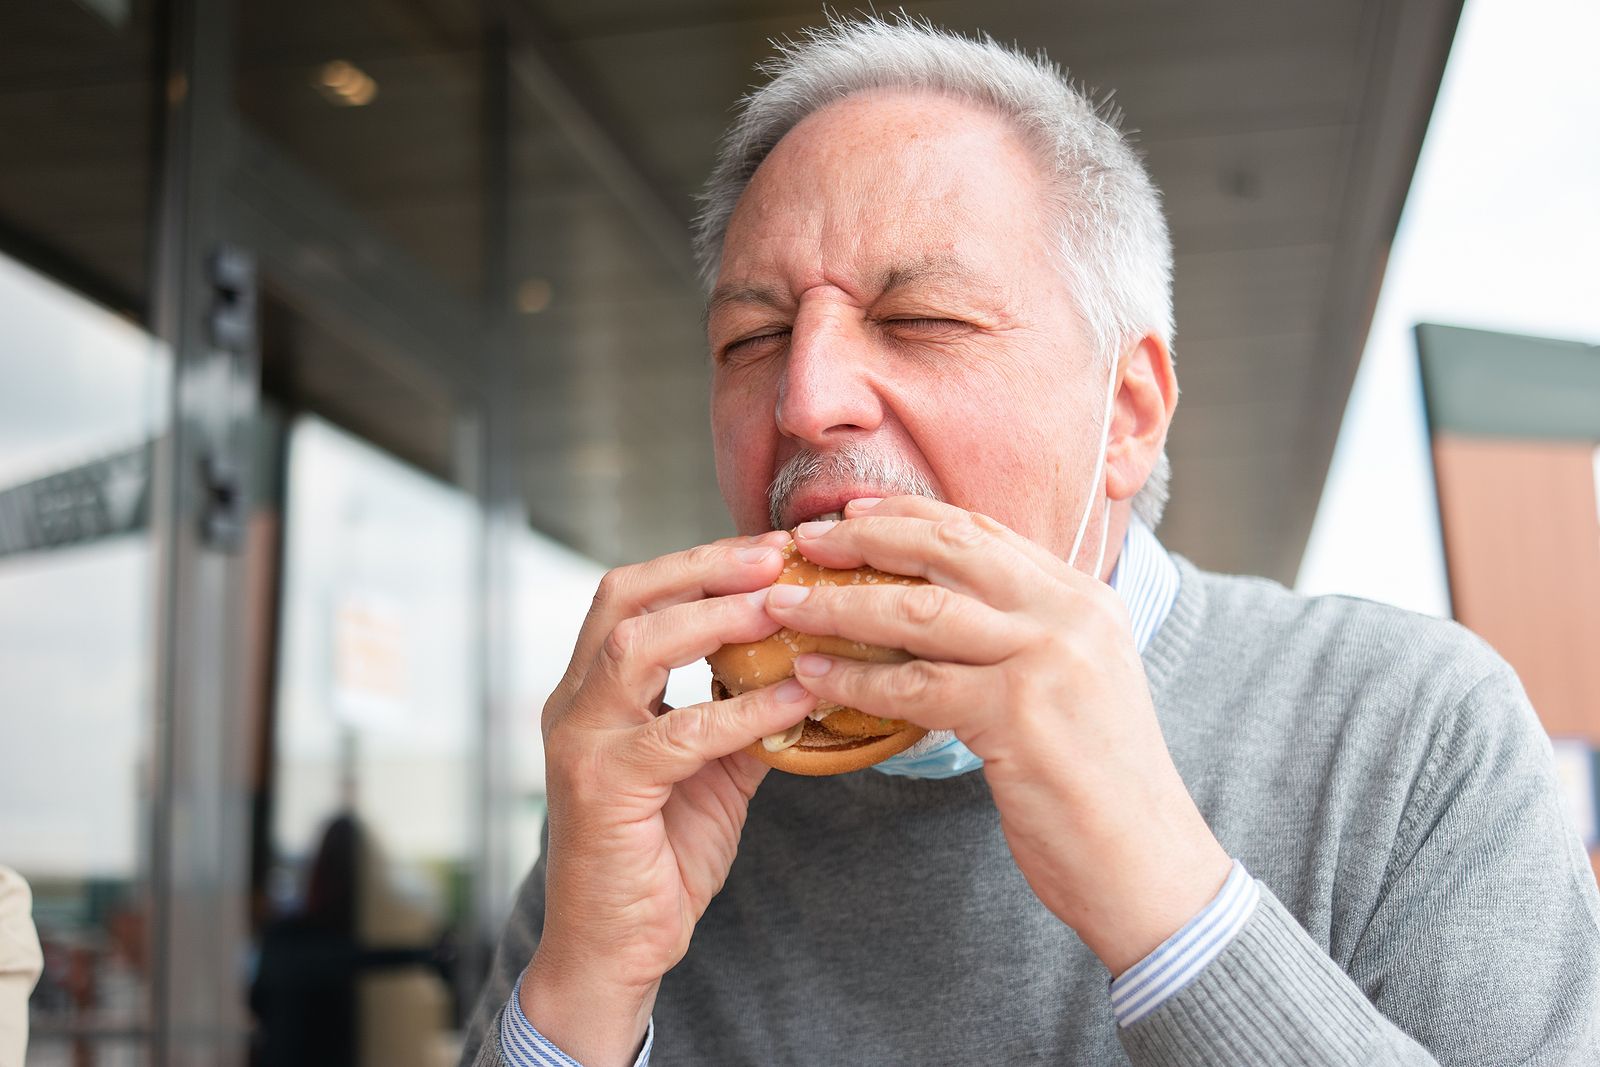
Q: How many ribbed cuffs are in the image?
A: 2